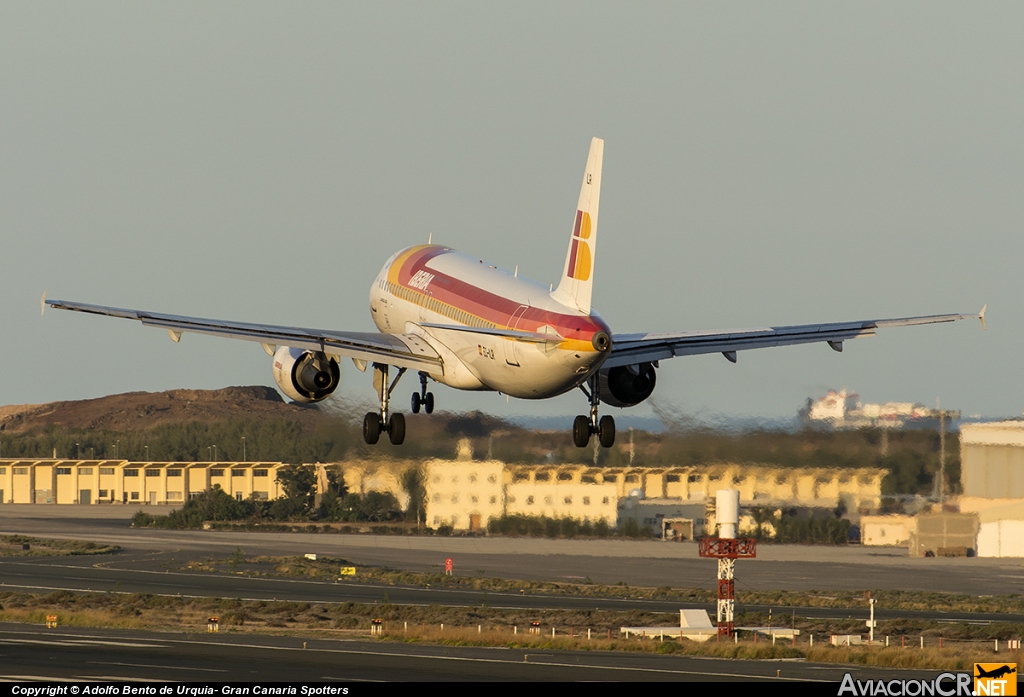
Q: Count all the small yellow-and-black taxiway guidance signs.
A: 1